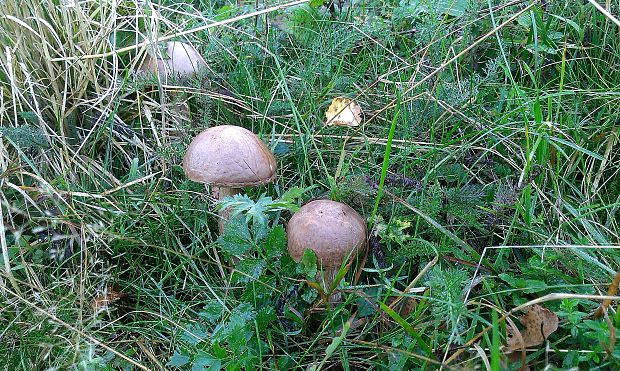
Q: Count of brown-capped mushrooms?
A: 3